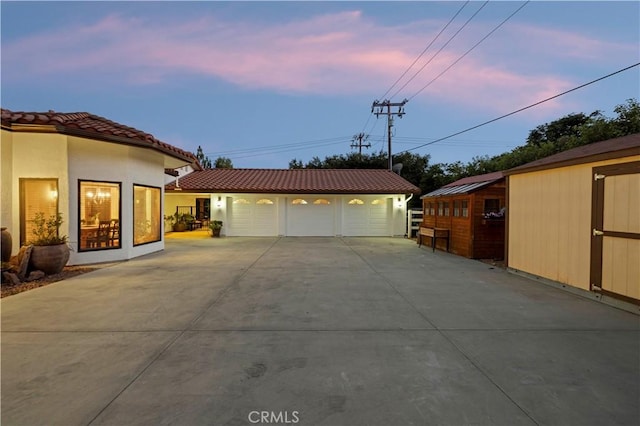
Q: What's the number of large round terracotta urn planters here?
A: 2